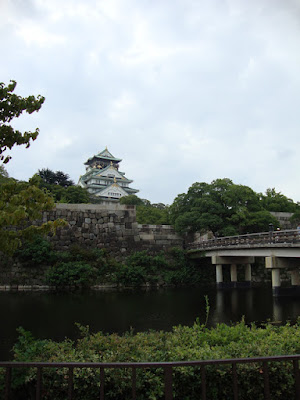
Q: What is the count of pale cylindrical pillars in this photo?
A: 5